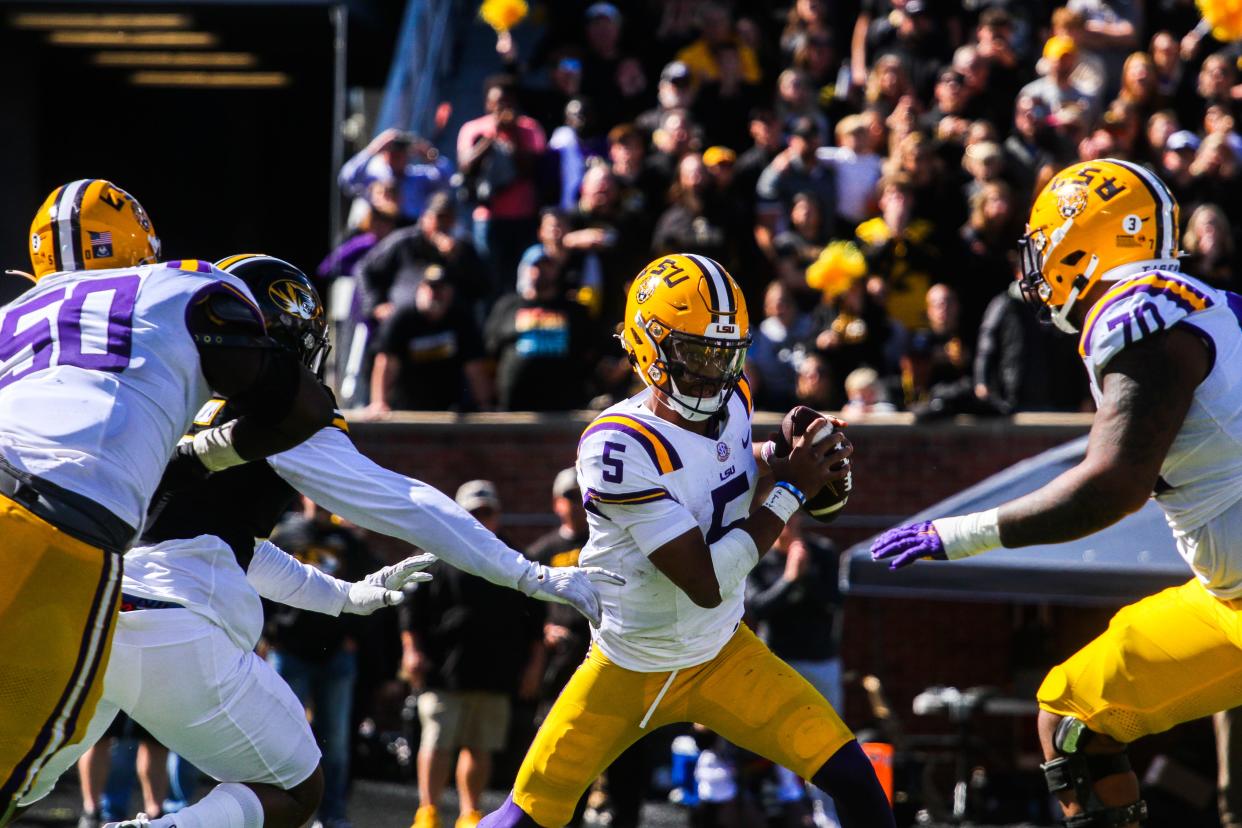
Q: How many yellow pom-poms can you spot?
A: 3